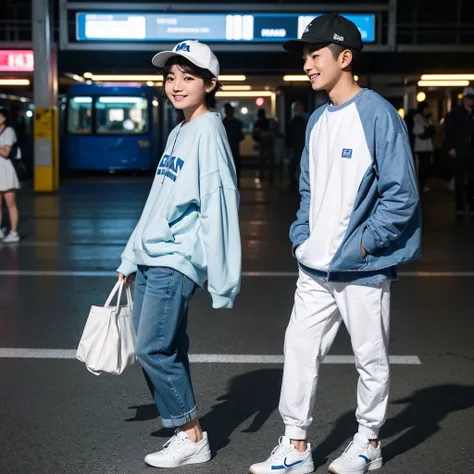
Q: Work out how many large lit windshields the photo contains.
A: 2